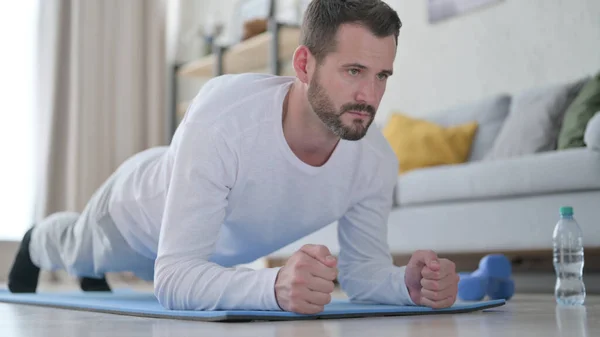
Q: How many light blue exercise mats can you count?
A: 1